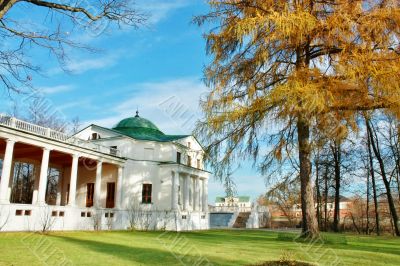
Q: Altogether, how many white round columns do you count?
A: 9